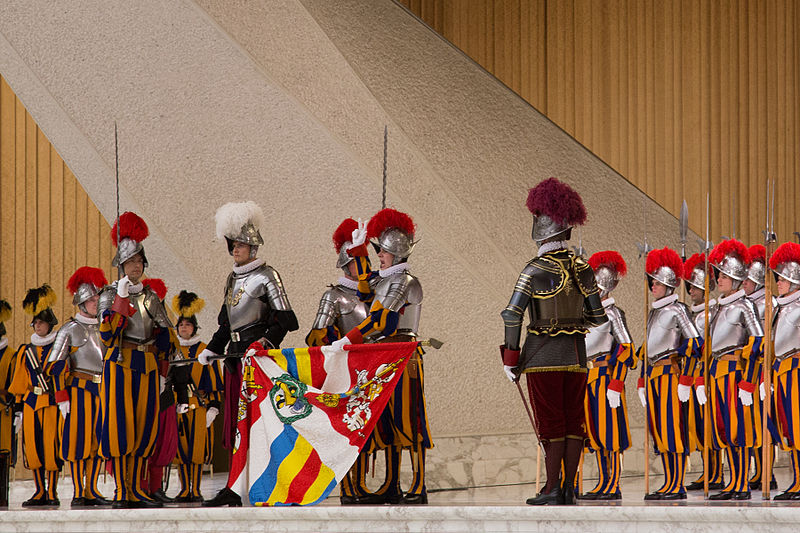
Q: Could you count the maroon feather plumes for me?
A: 1